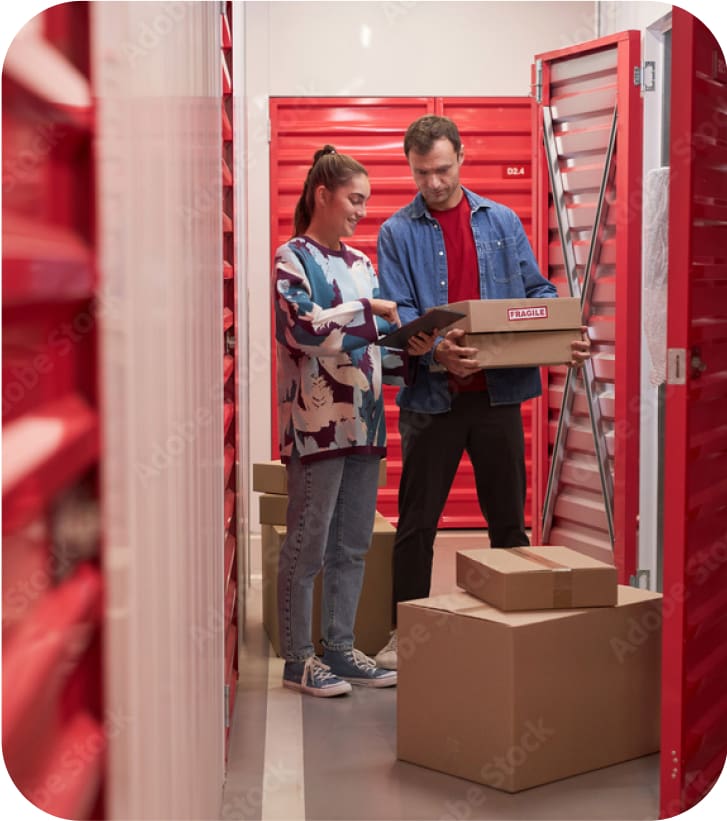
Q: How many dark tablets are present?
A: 1